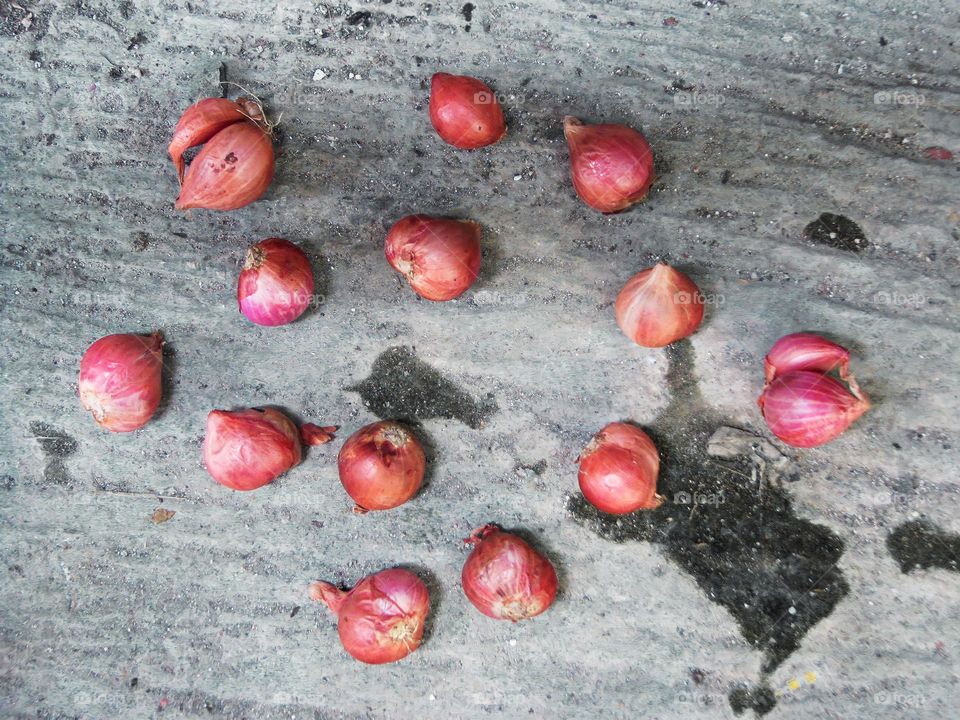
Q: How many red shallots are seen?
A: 13